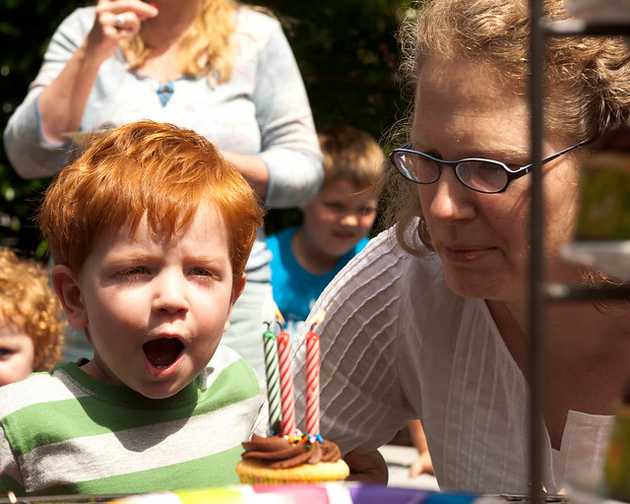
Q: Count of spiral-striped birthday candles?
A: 3